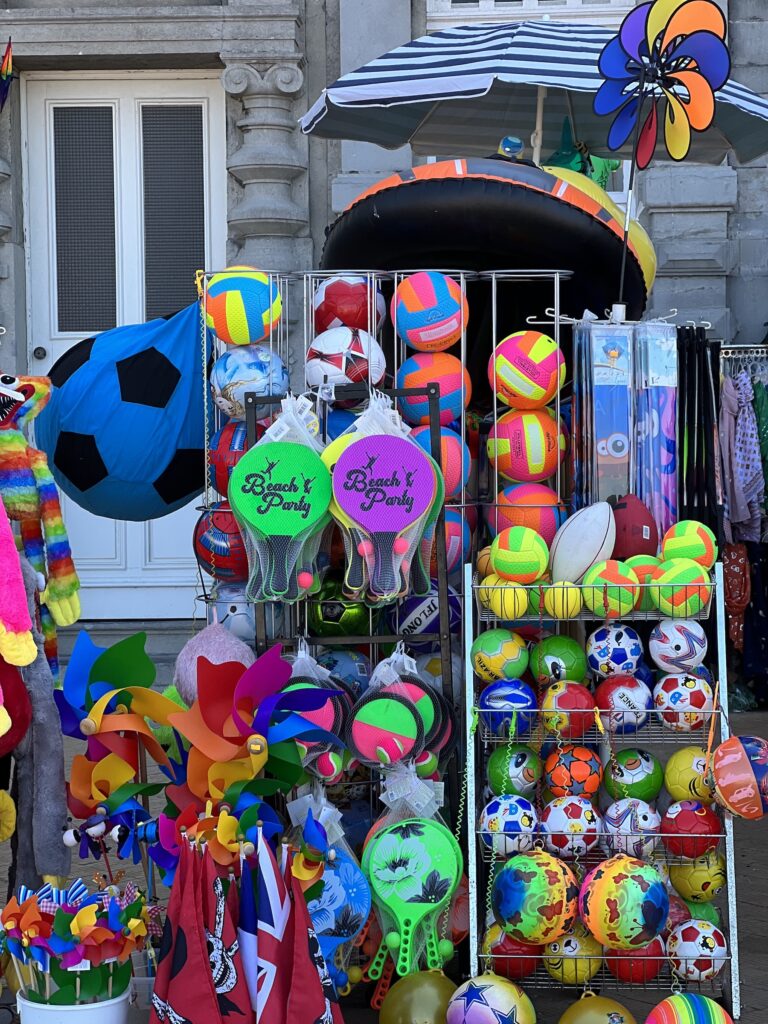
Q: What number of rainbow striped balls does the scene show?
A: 1